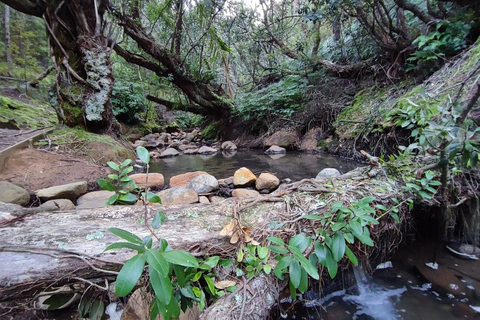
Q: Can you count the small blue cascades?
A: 1